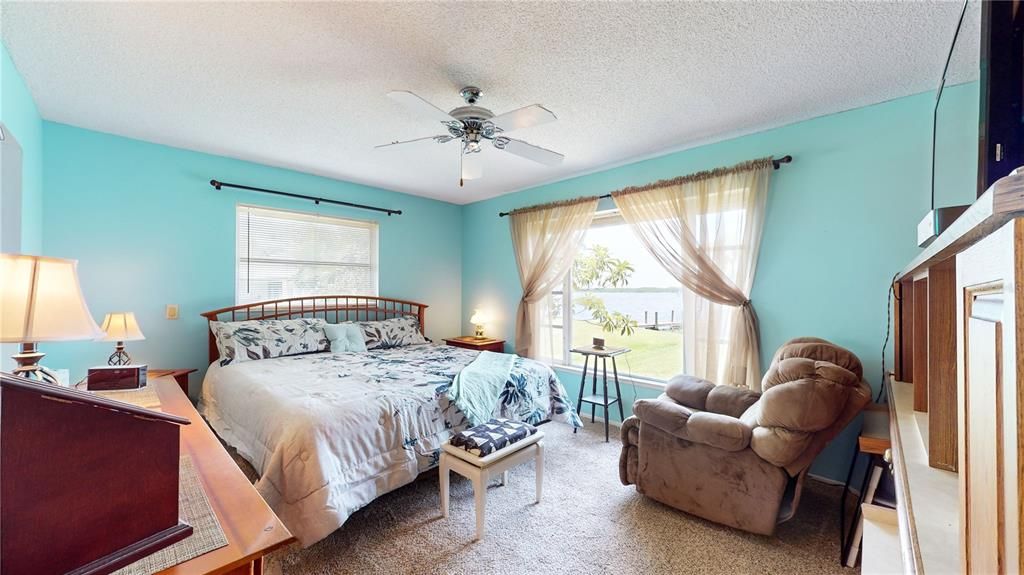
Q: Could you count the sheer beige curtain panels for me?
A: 2